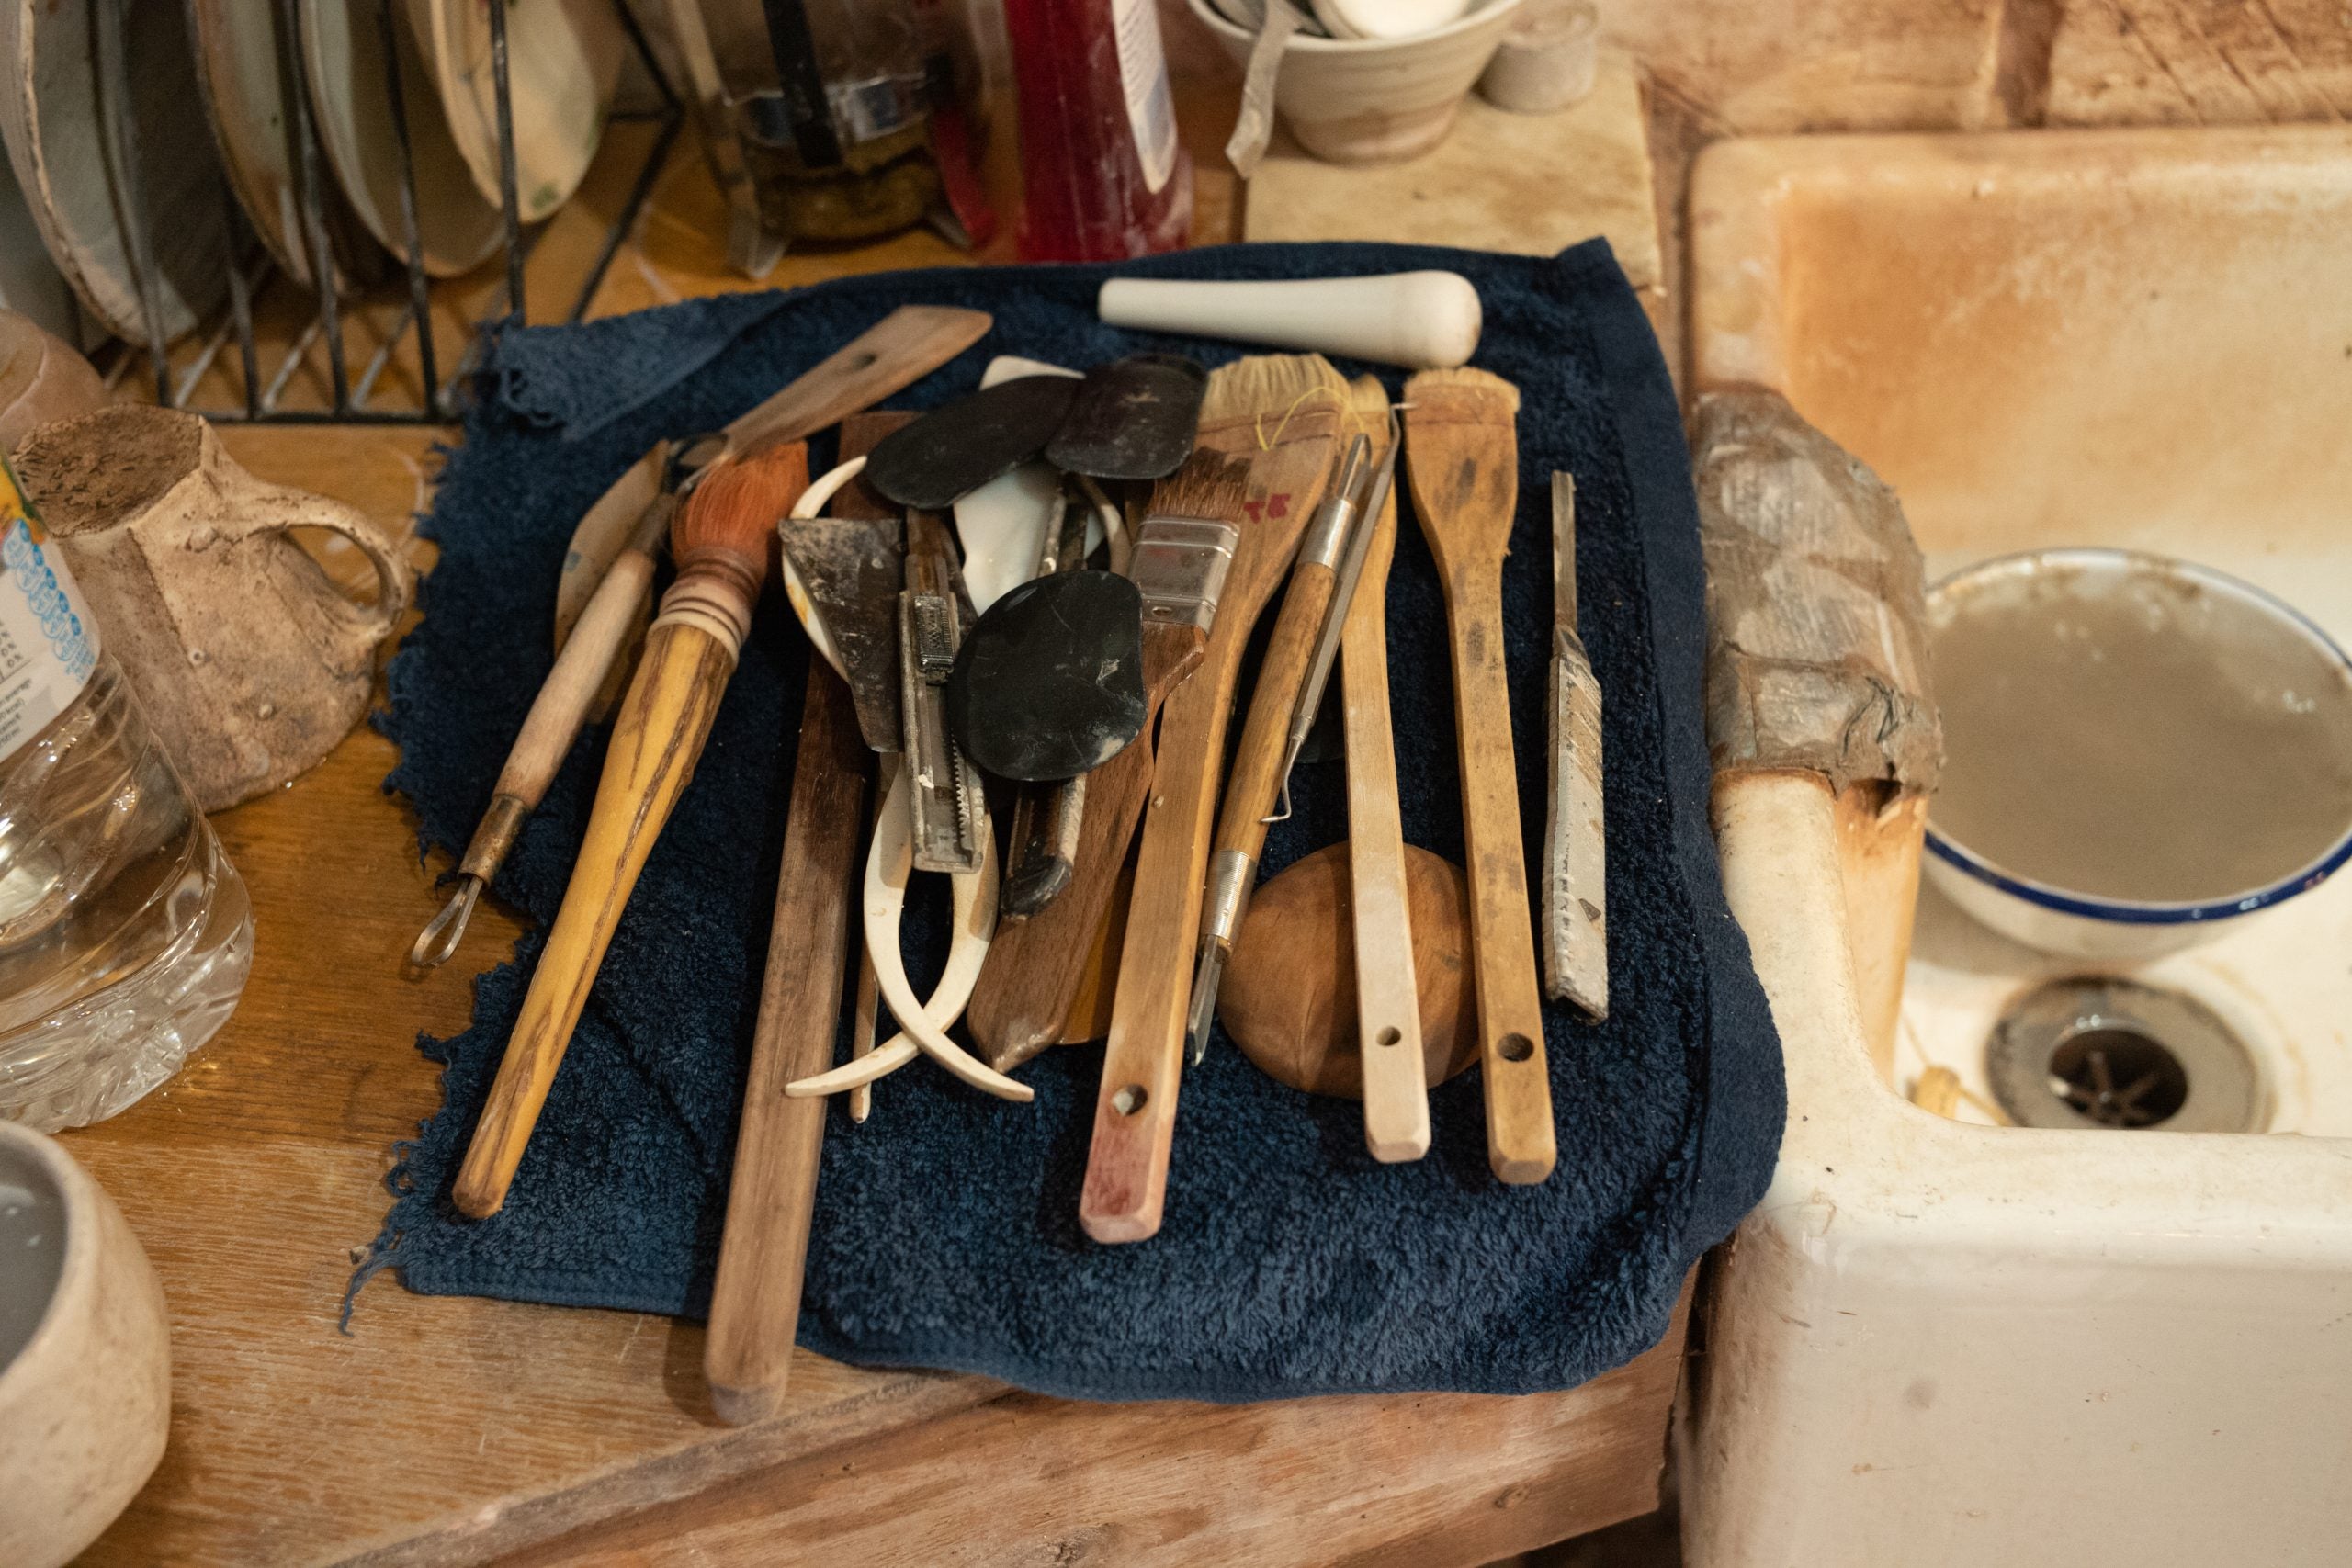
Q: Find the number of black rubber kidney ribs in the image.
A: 3